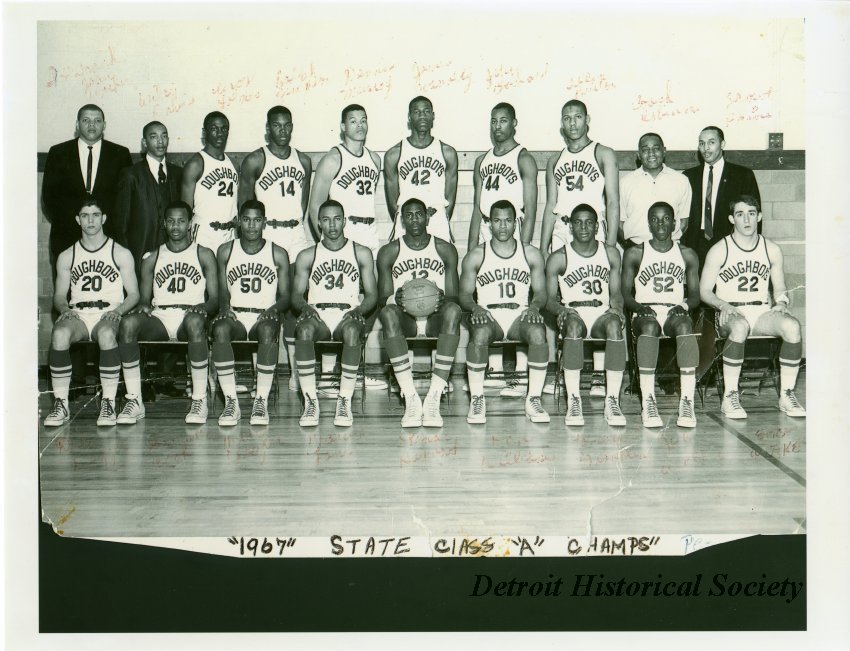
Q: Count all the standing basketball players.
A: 6